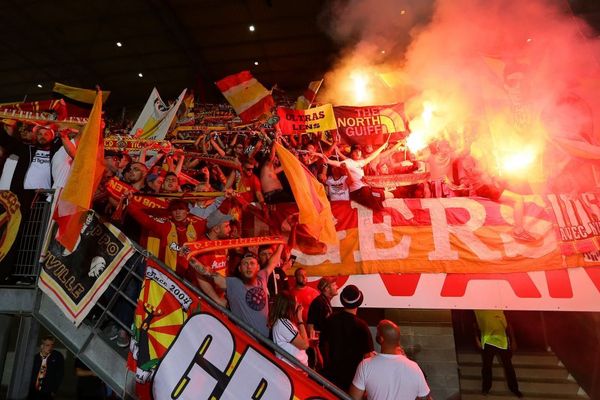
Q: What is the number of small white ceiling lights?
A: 5